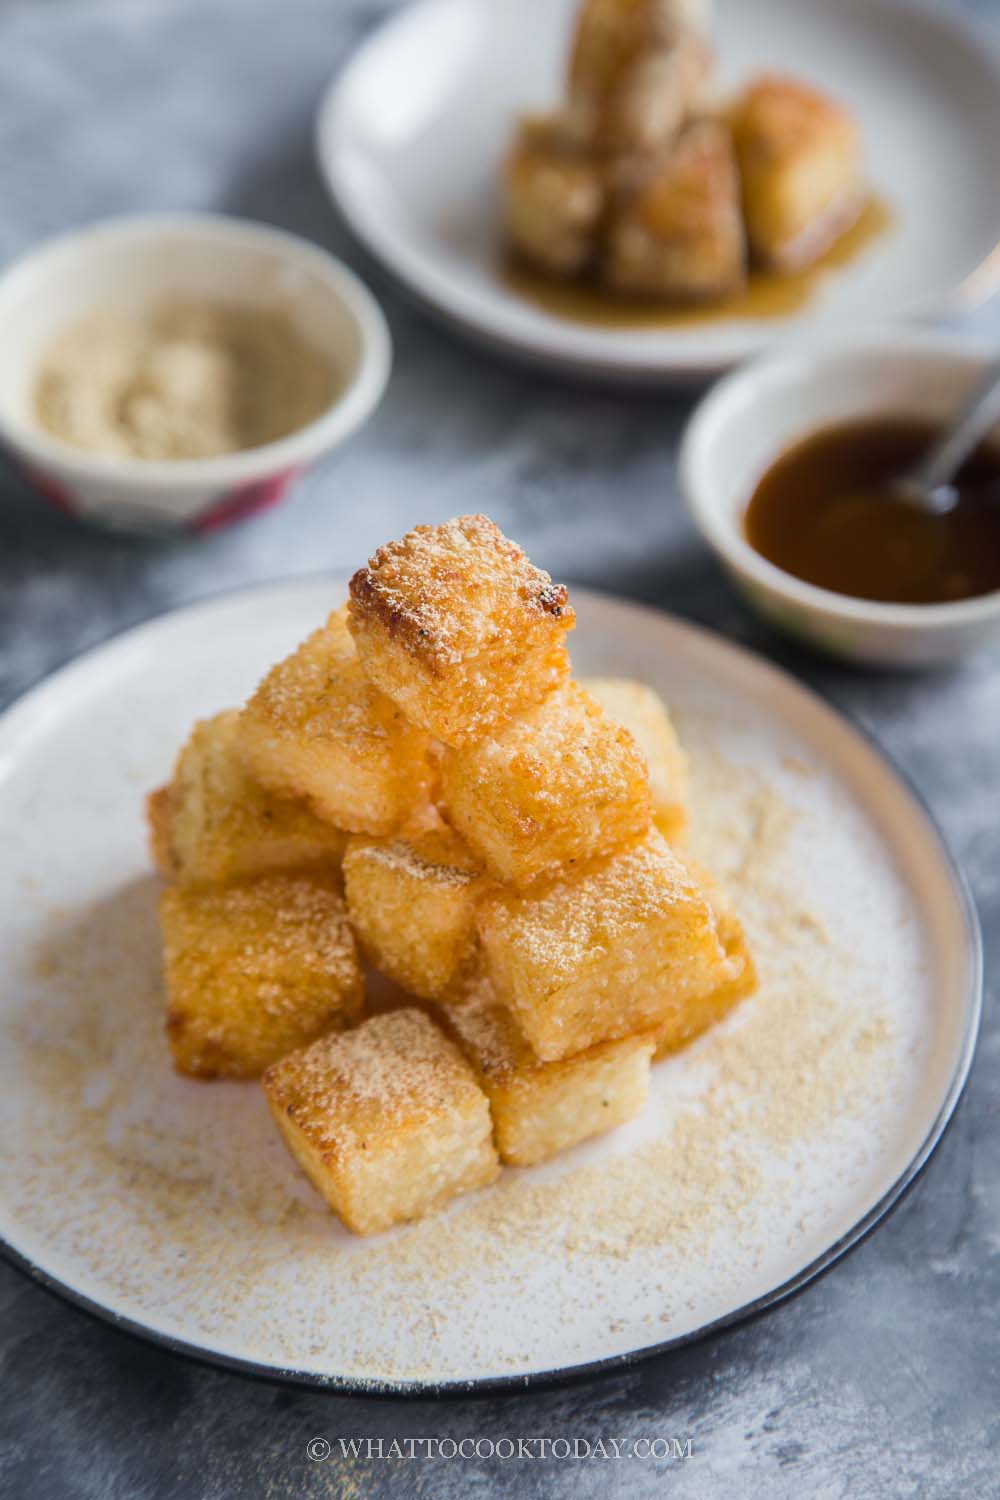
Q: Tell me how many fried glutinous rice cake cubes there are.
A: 15